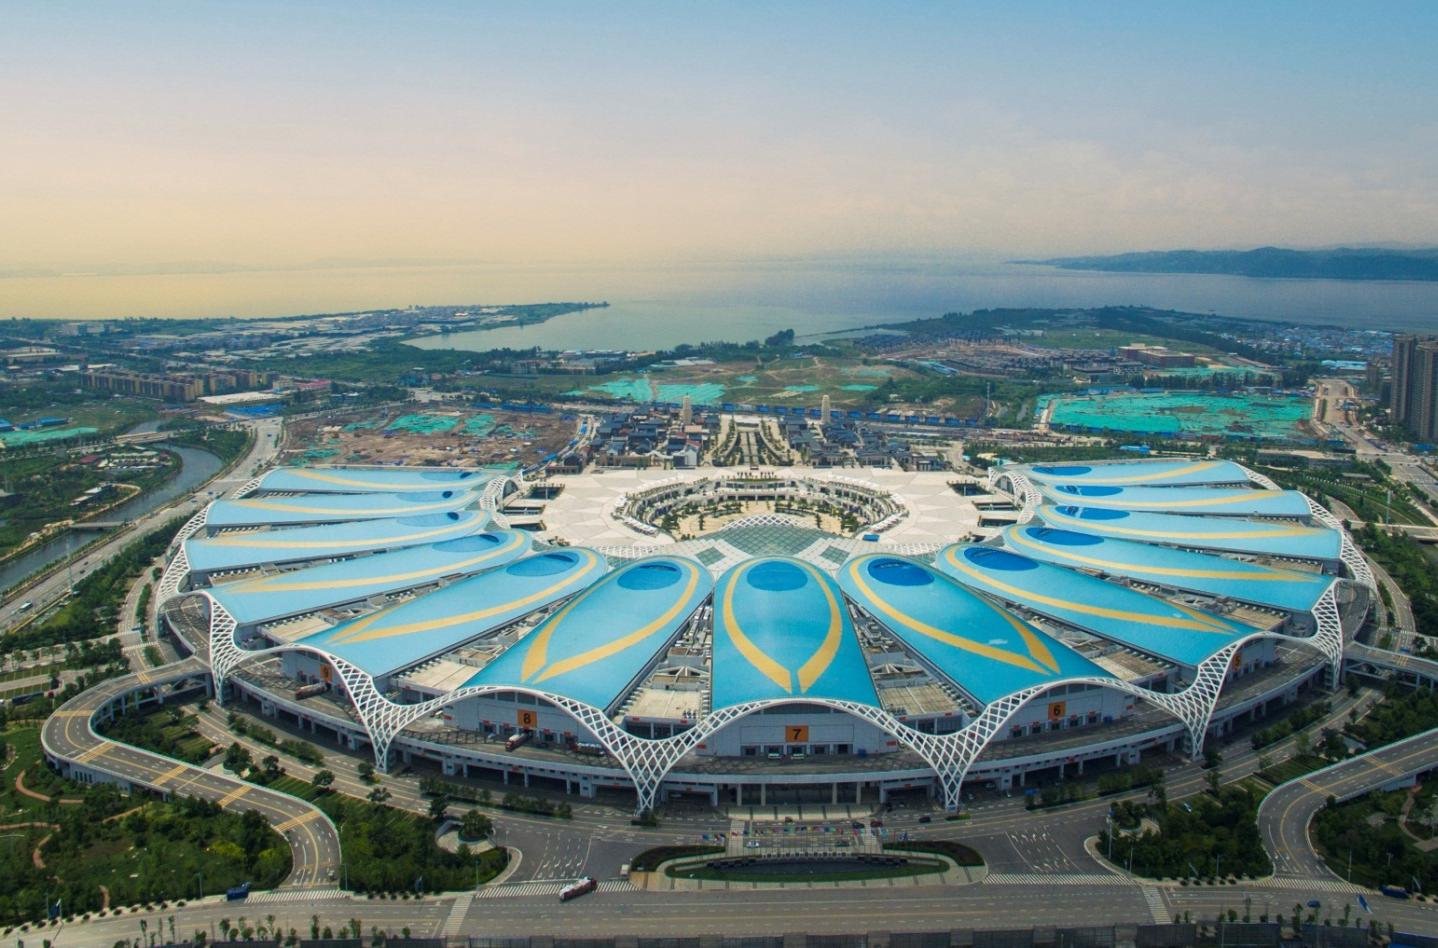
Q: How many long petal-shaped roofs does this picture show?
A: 13